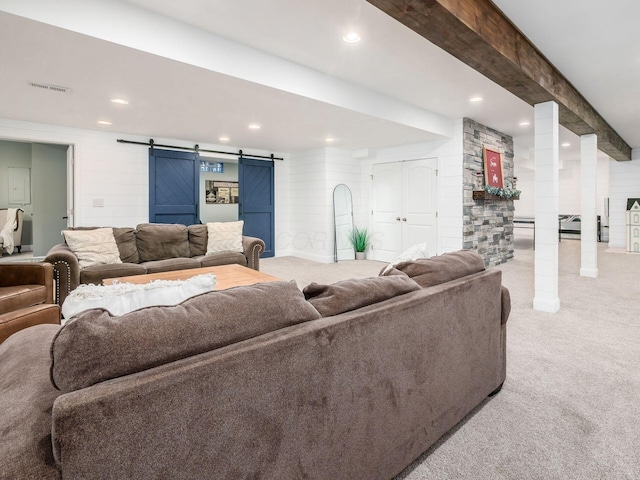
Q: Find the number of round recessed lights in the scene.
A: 9